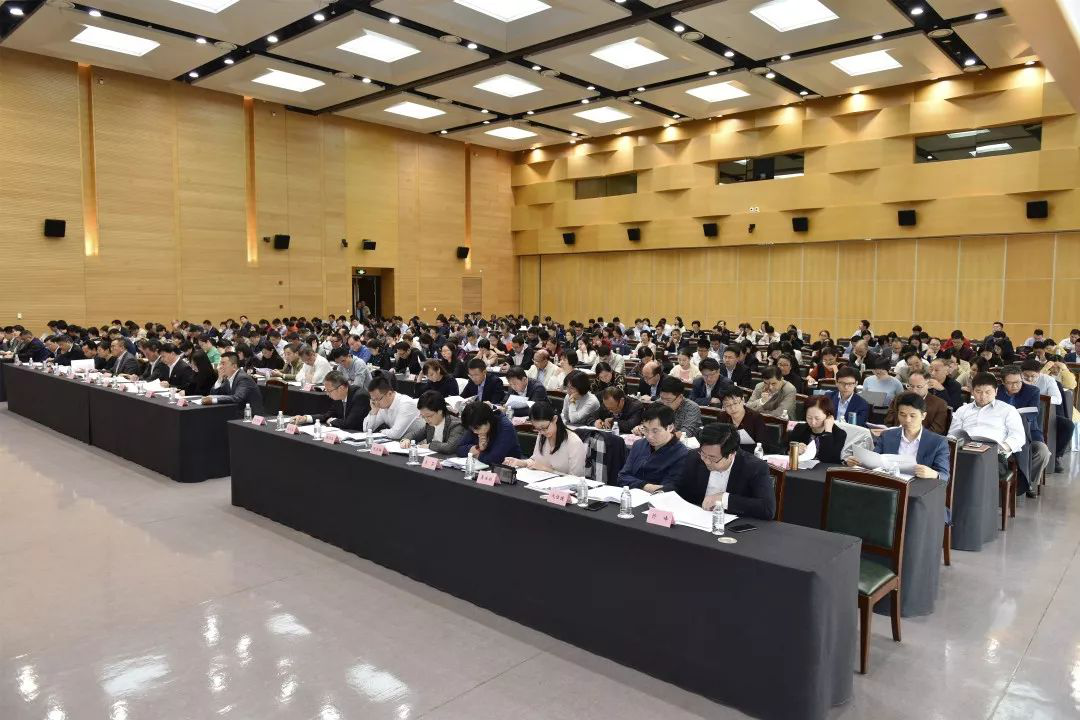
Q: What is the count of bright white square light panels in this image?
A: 13